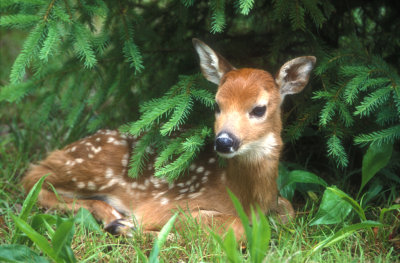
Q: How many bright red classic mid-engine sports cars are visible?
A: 0